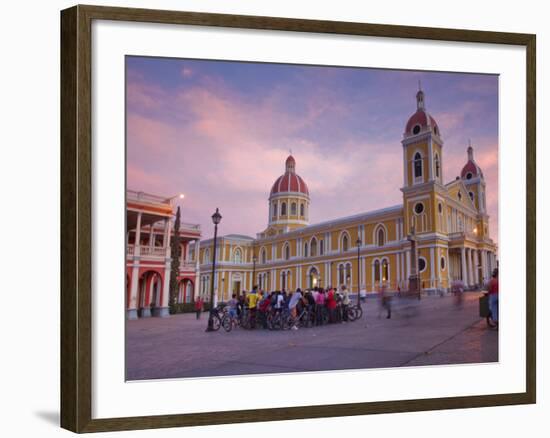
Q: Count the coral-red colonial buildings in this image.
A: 1